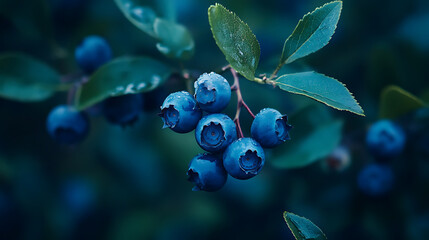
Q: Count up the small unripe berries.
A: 1